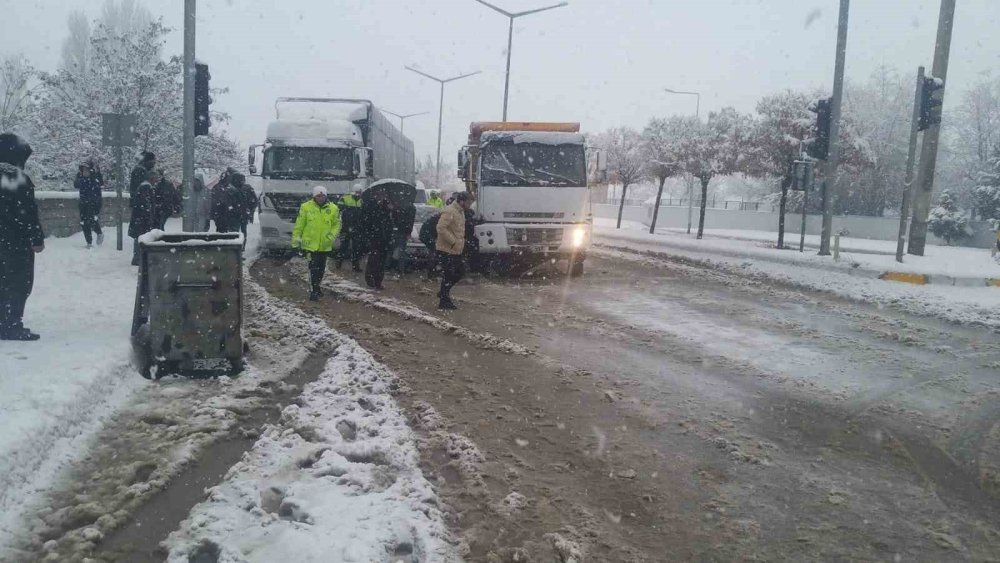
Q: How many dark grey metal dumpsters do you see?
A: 1